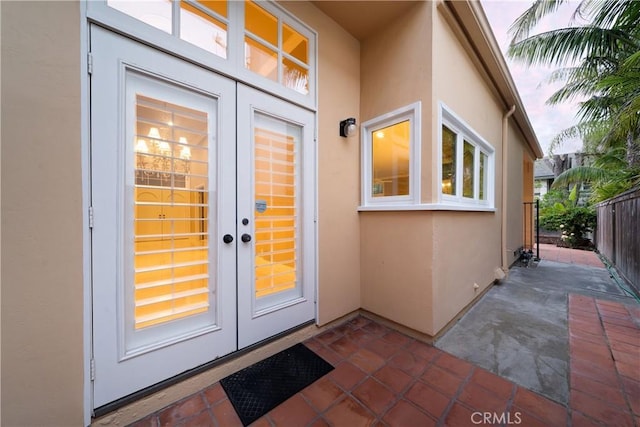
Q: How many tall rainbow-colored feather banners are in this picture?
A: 0